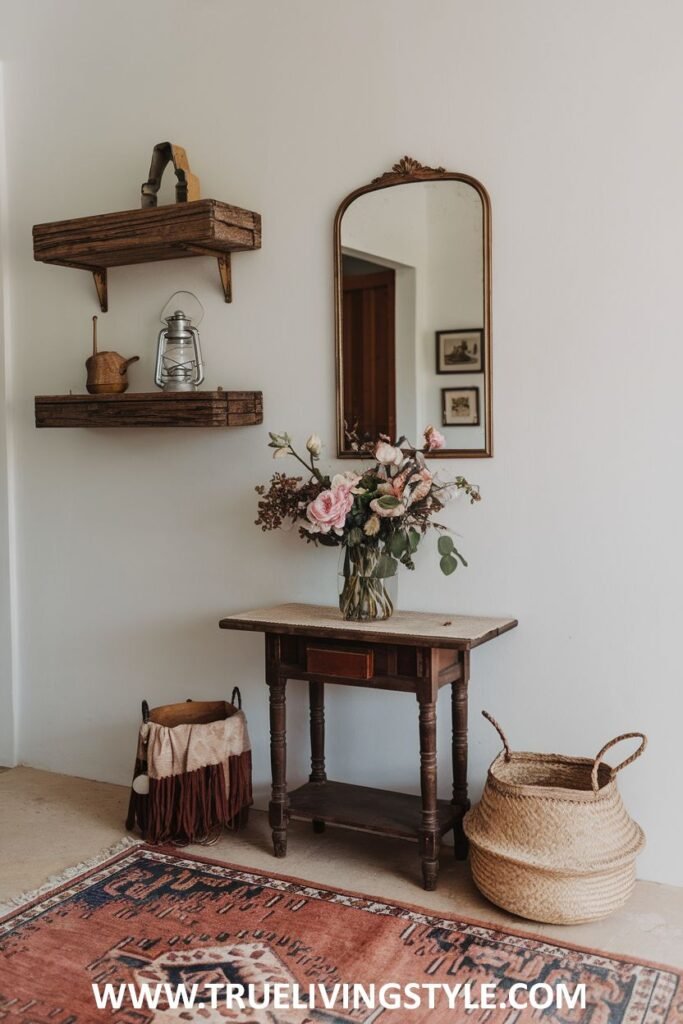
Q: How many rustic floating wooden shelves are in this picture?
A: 2